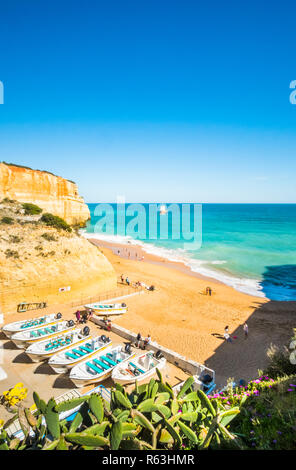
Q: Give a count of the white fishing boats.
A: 7